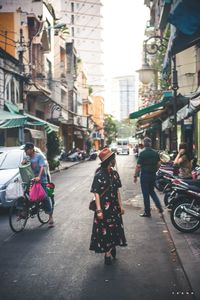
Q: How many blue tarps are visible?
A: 1